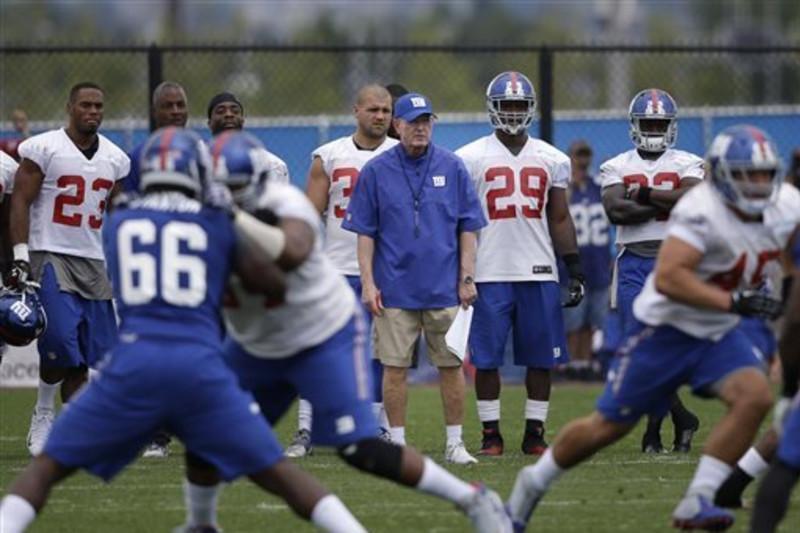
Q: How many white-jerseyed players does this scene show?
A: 8